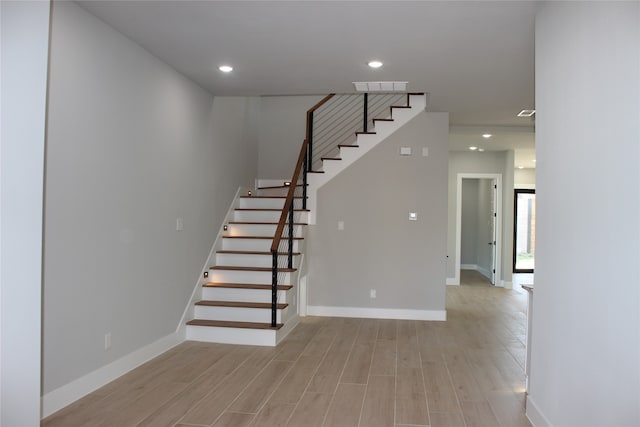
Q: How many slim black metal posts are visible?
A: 5